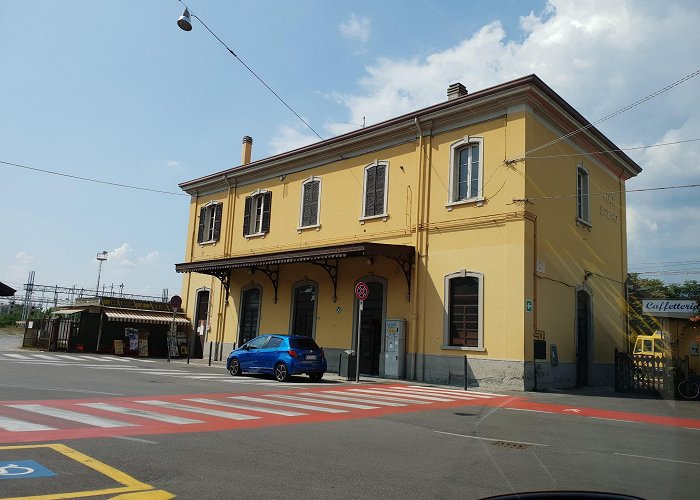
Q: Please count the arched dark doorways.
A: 5